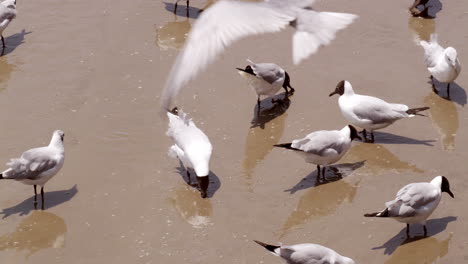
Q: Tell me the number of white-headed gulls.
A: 2